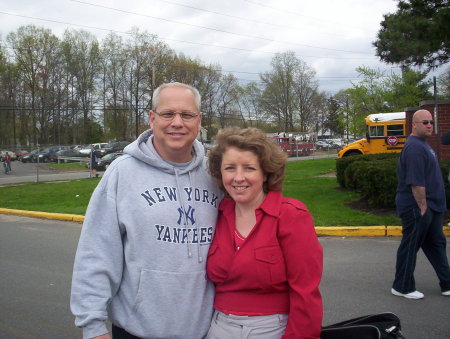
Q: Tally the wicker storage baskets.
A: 0